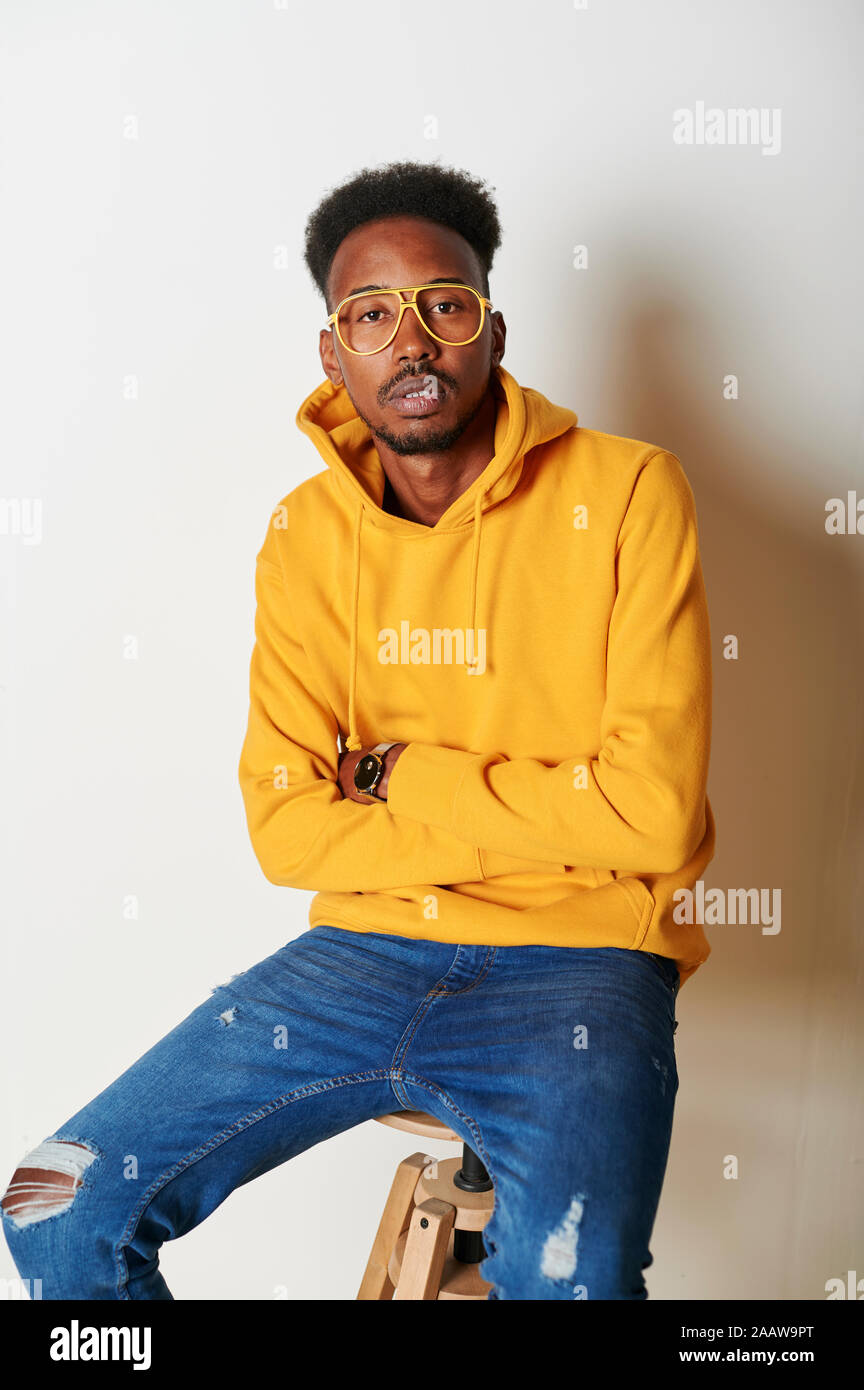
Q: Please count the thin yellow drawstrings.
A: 2